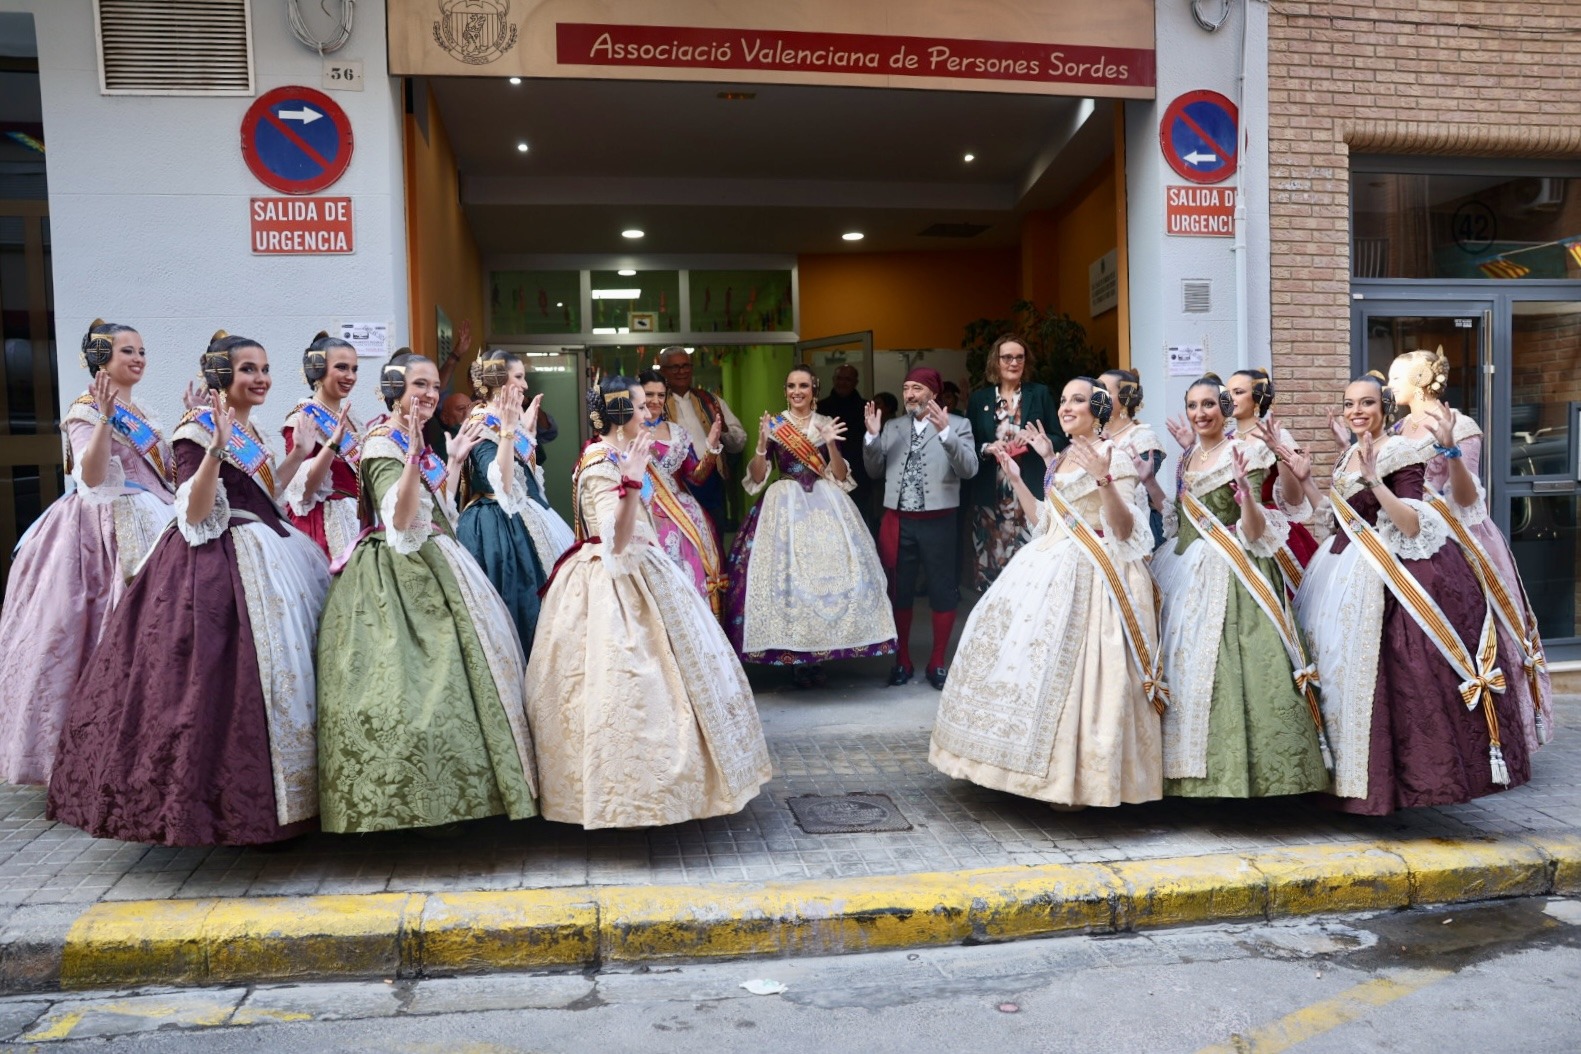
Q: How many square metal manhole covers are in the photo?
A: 1